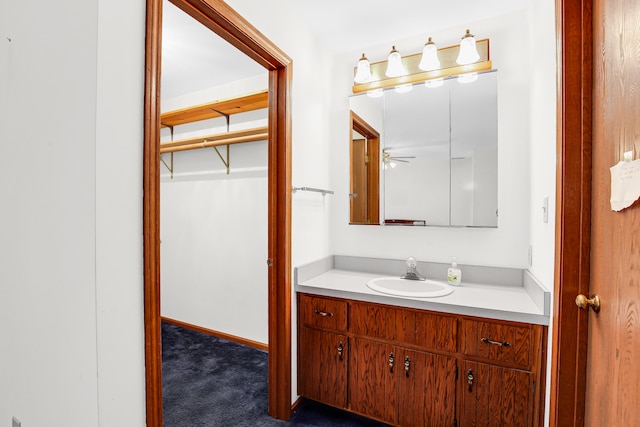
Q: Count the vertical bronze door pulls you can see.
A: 4